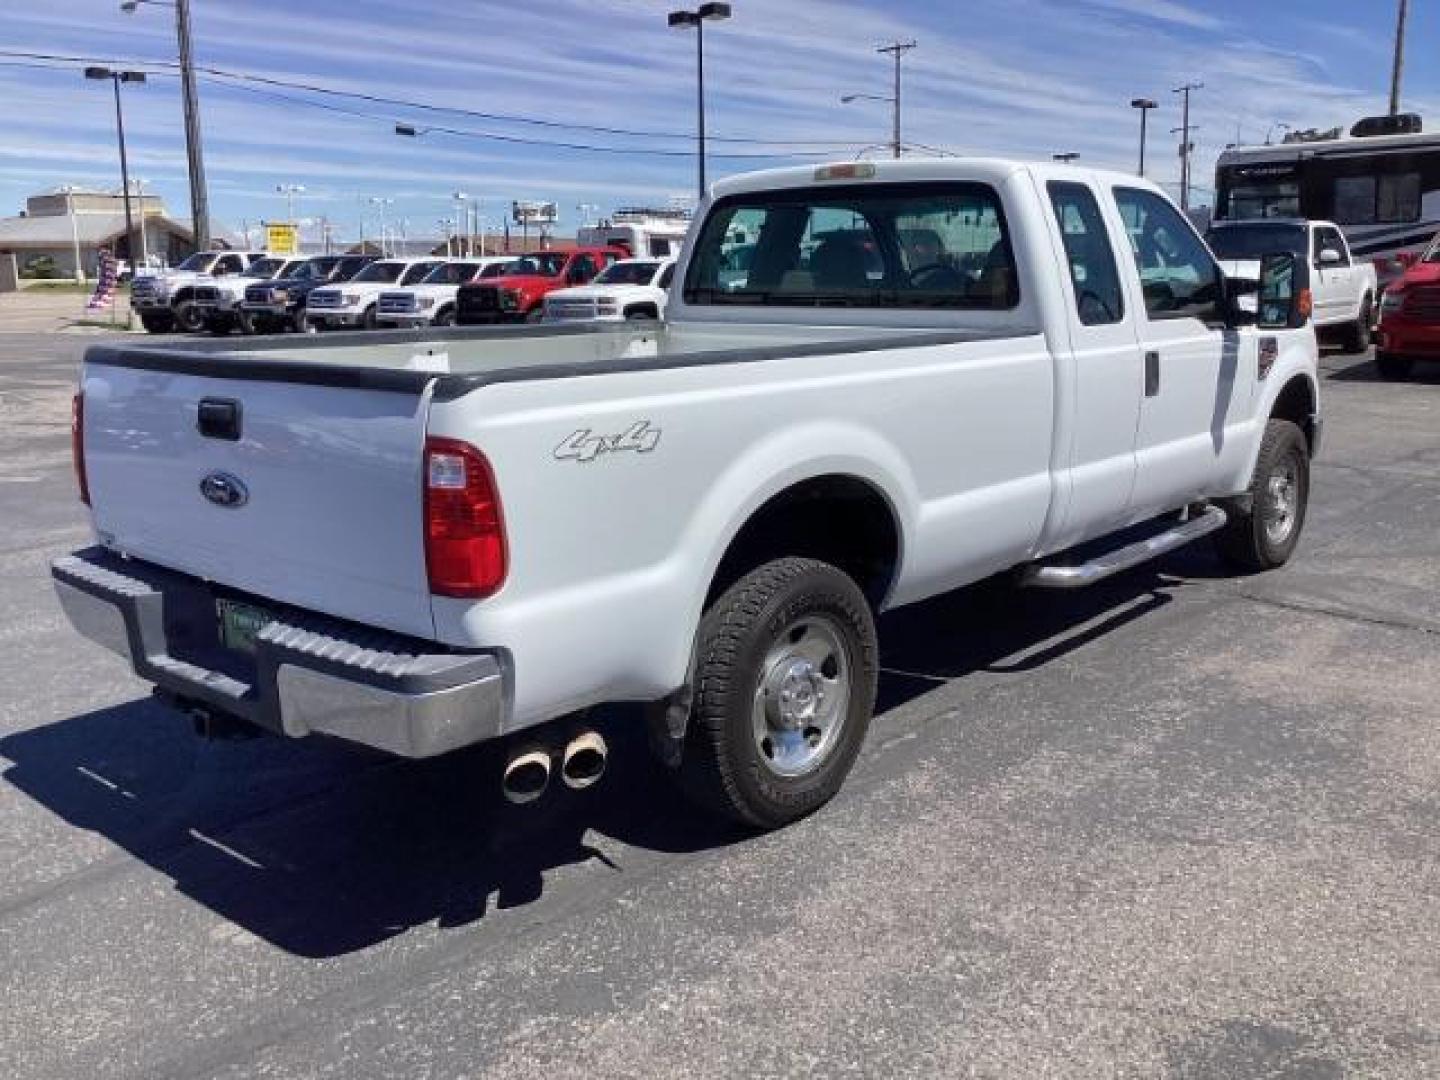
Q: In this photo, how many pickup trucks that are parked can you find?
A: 10